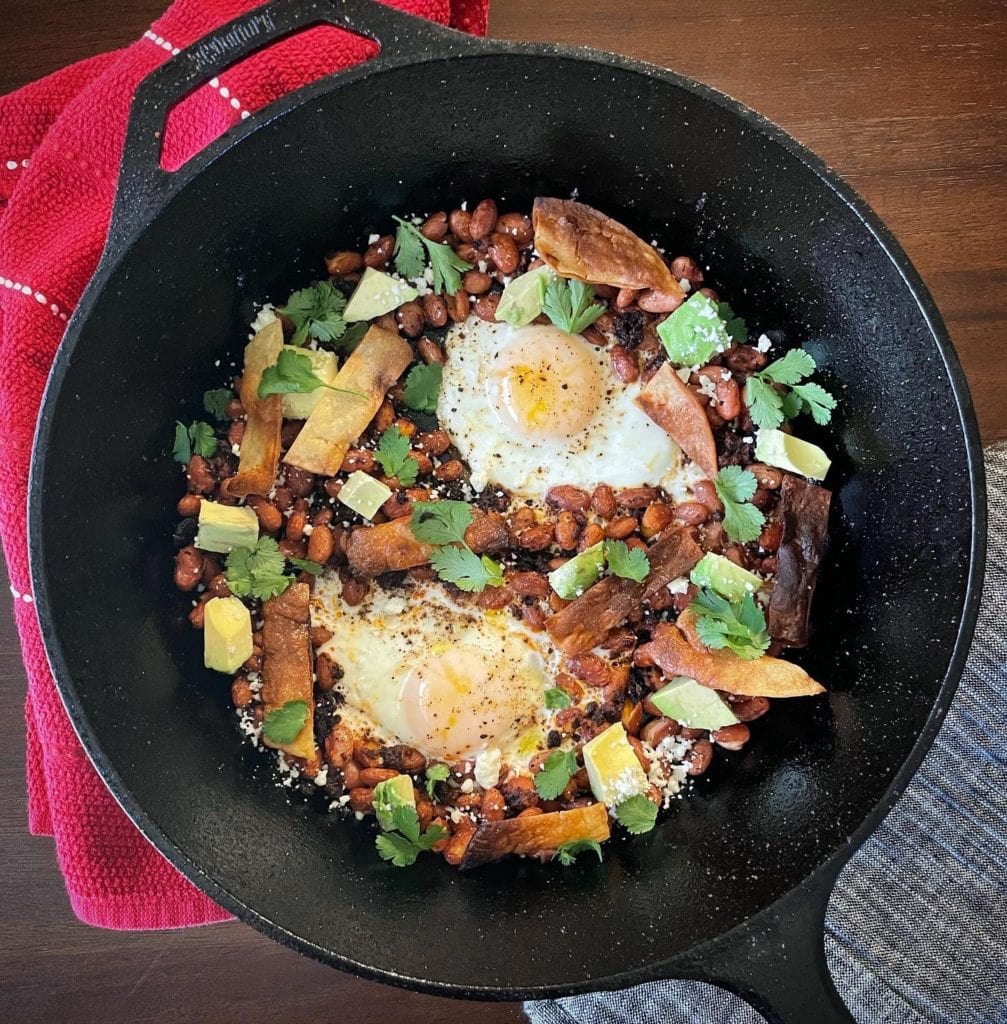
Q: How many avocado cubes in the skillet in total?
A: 13